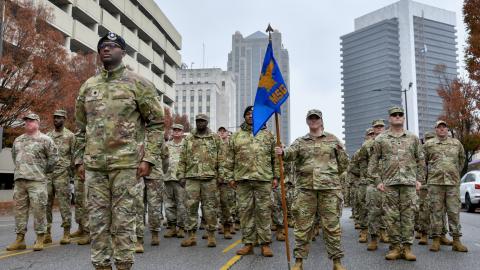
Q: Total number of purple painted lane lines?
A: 0